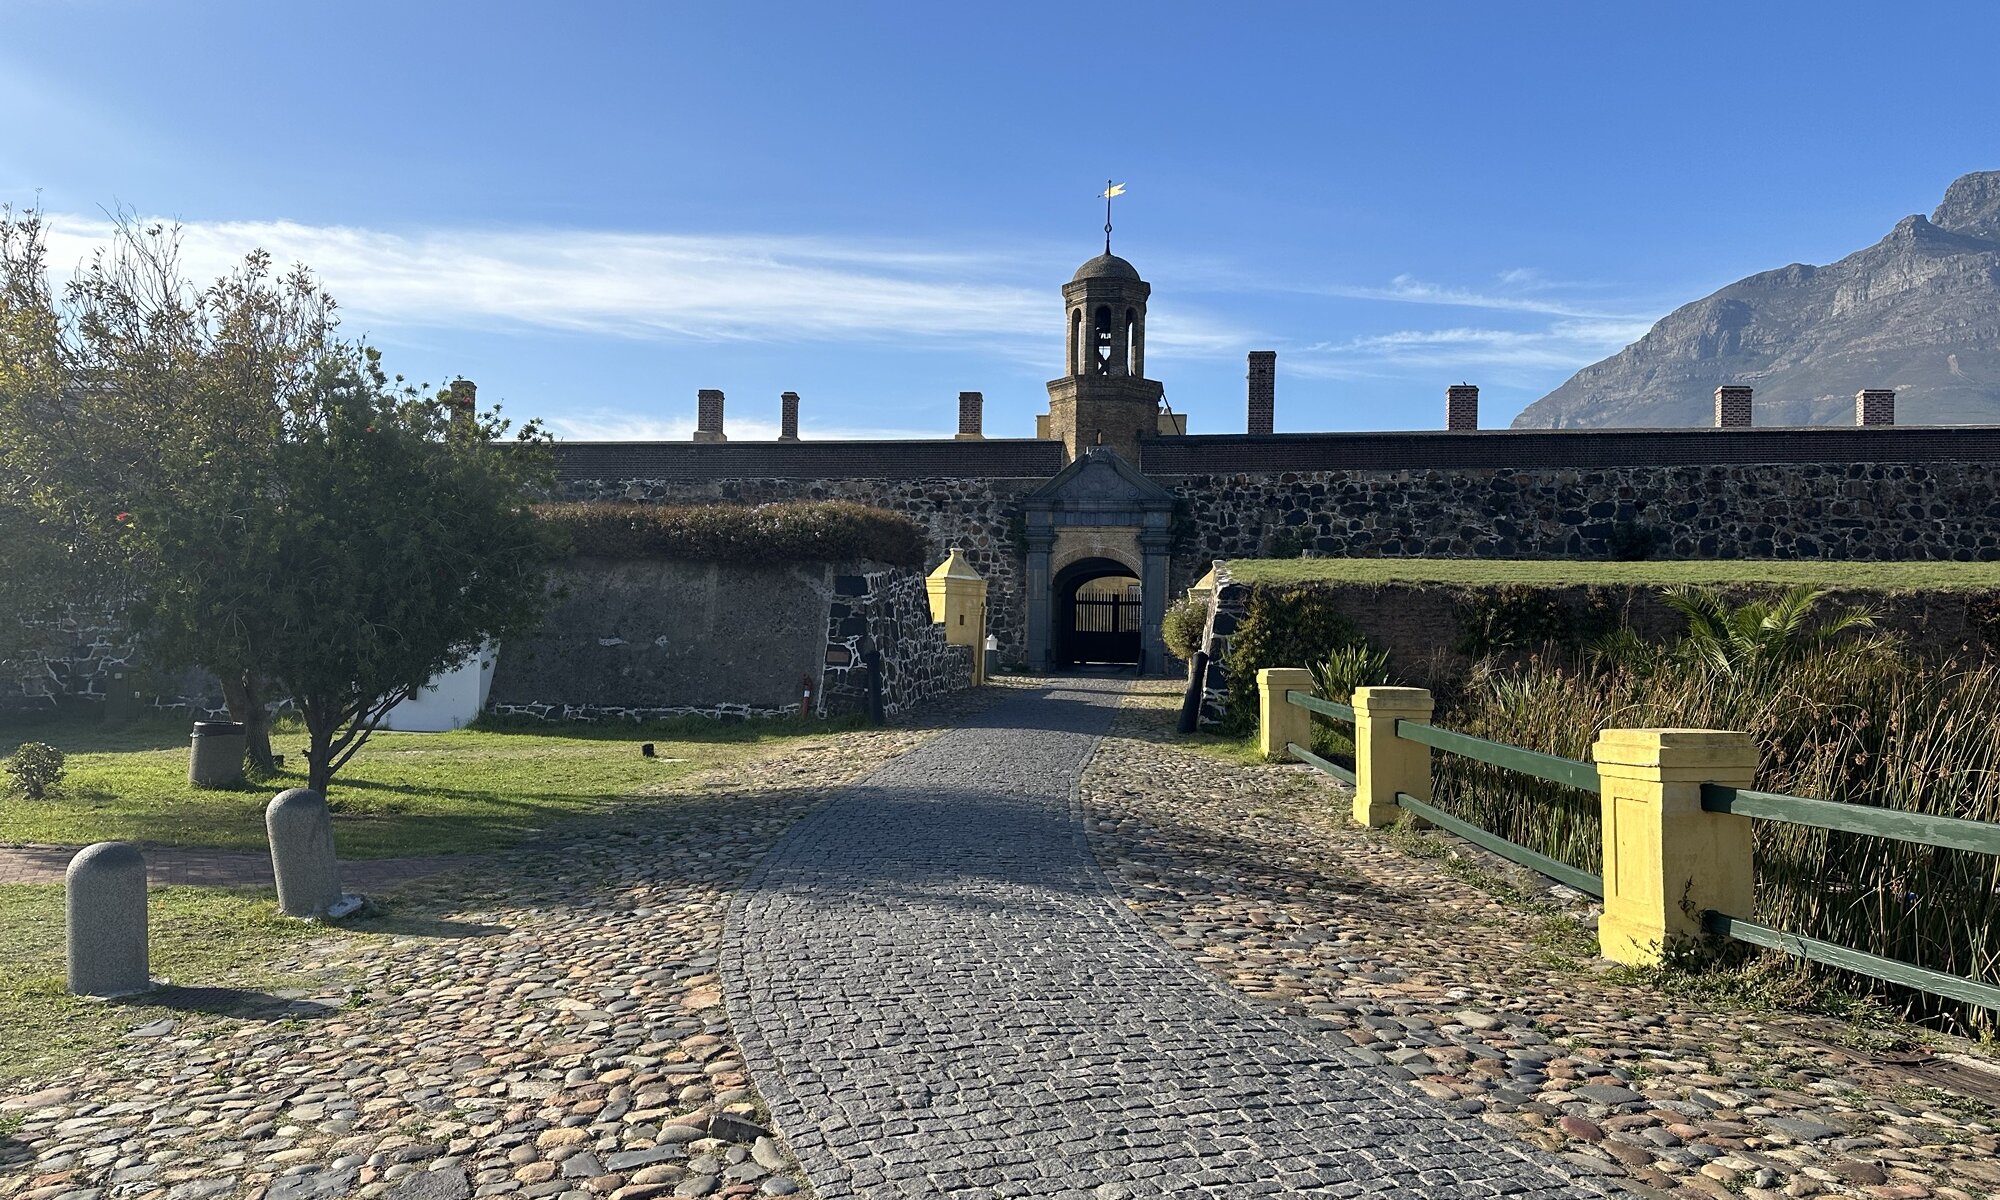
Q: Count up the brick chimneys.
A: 8